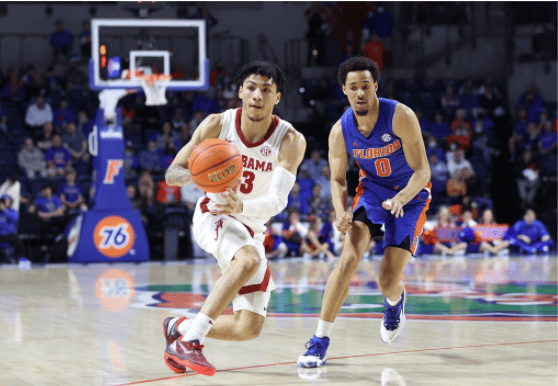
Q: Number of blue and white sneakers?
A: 2